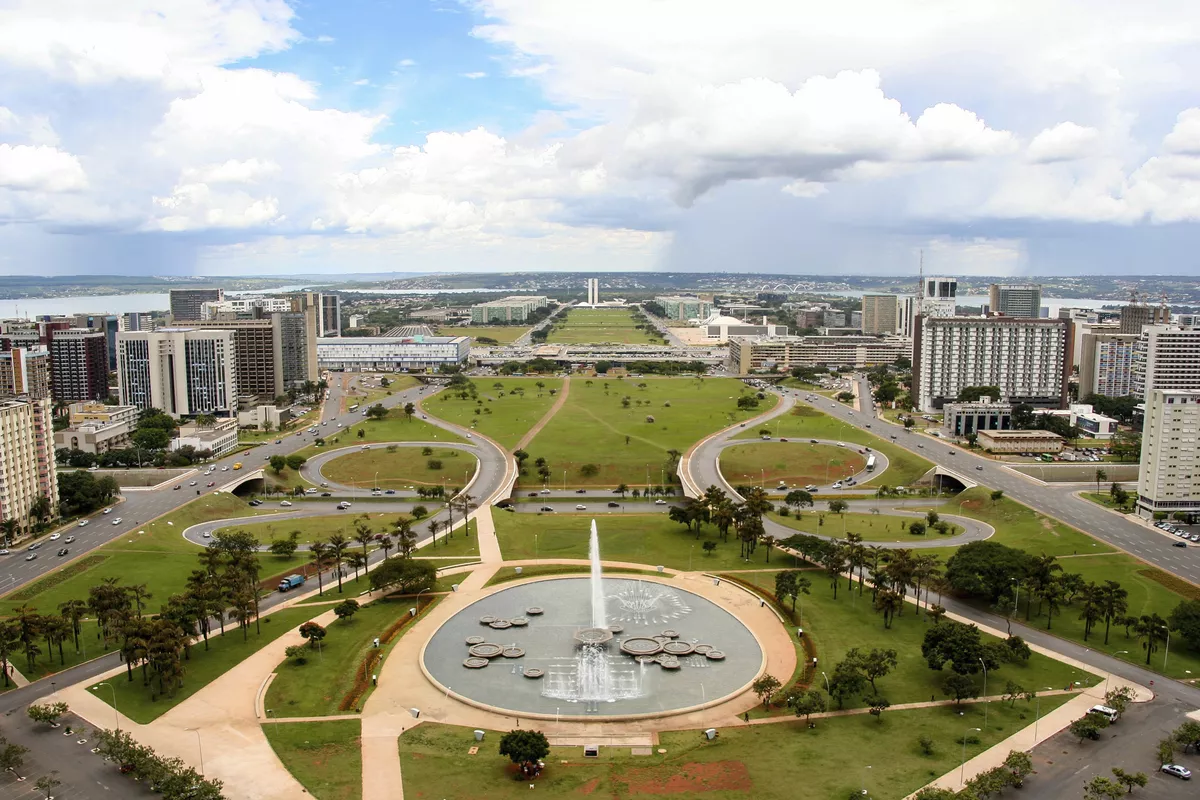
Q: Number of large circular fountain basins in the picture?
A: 1